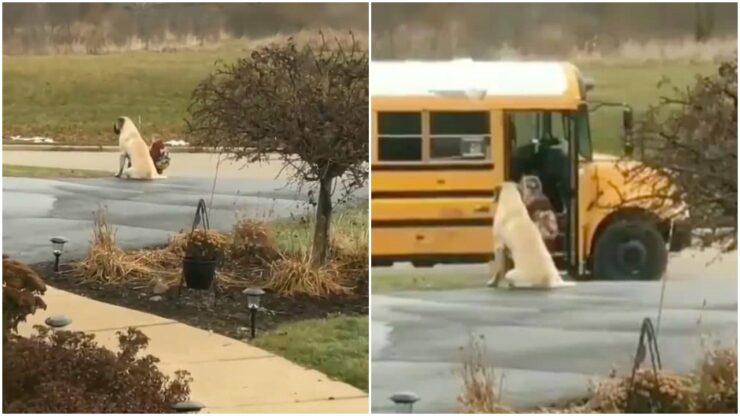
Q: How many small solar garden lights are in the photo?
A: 5